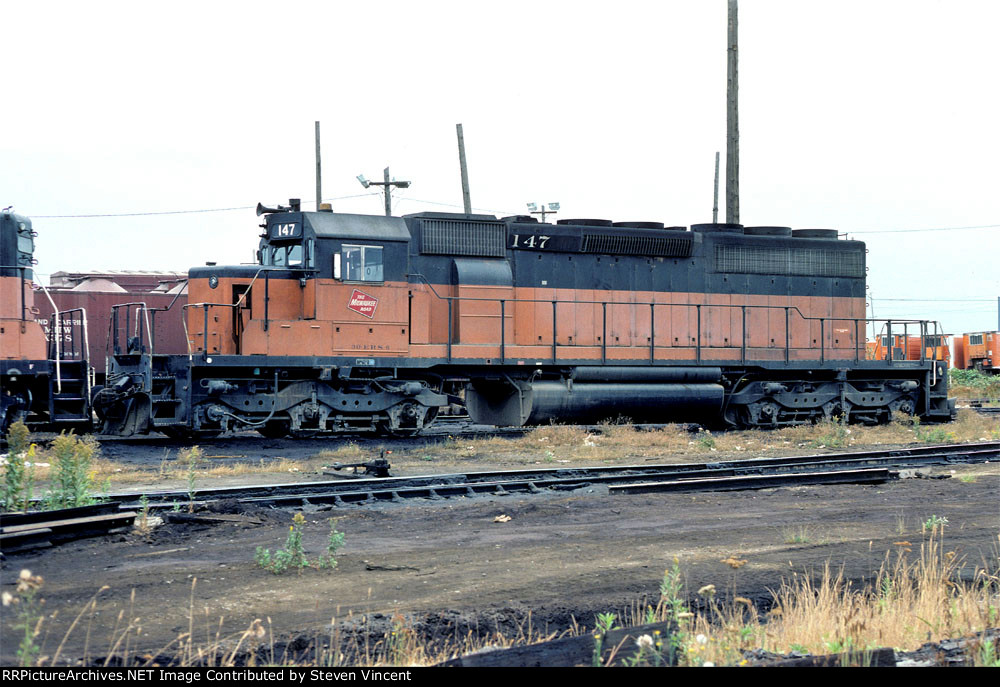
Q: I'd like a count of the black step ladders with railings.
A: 3